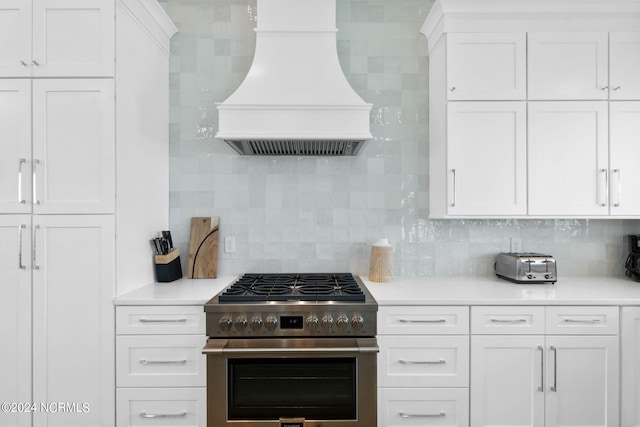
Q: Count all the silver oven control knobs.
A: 8